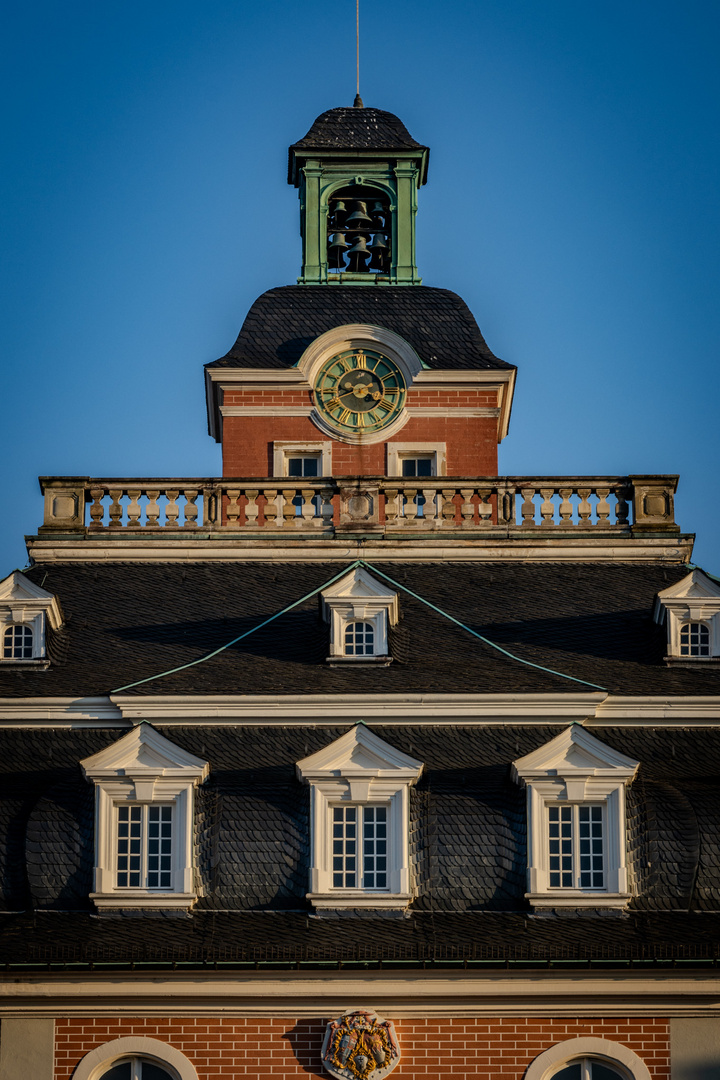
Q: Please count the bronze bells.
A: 6